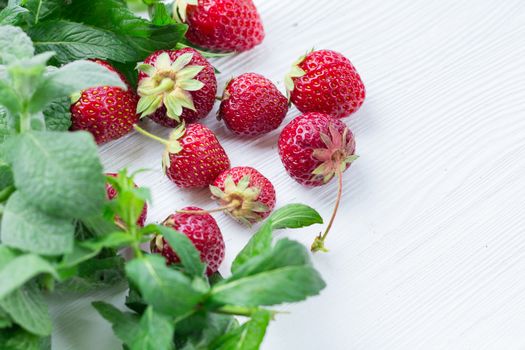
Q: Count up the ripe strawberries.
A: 10